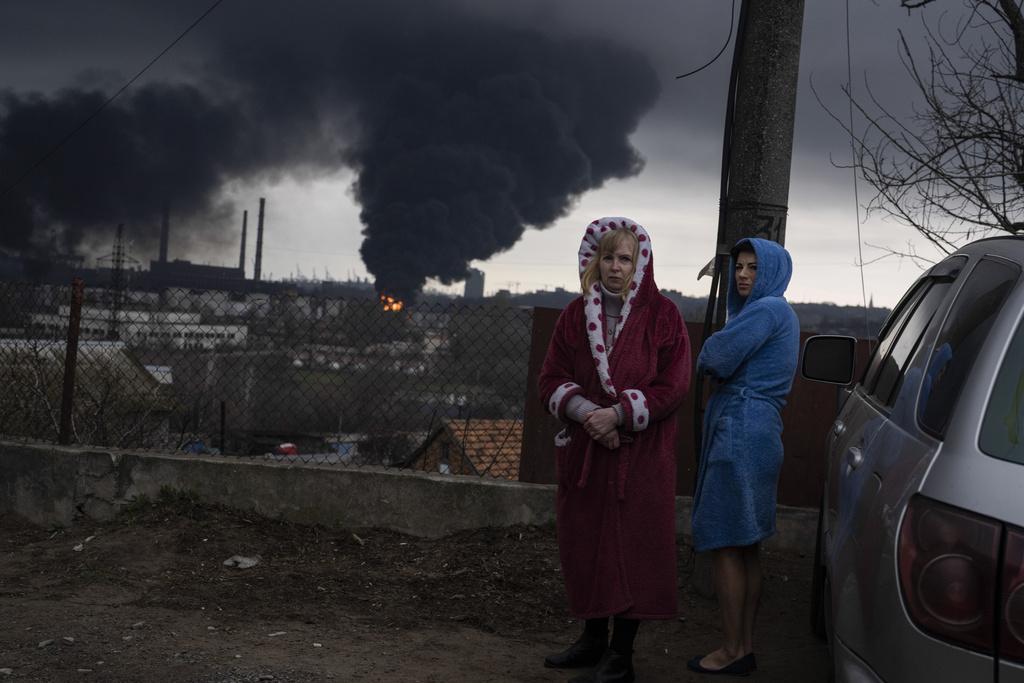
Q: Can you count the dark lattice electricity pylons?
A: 1